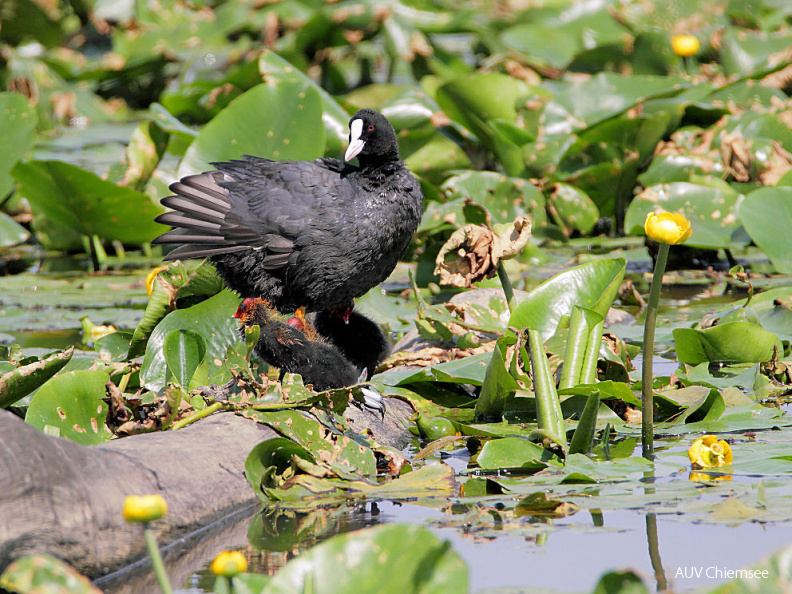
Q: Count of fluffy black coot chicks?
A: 3